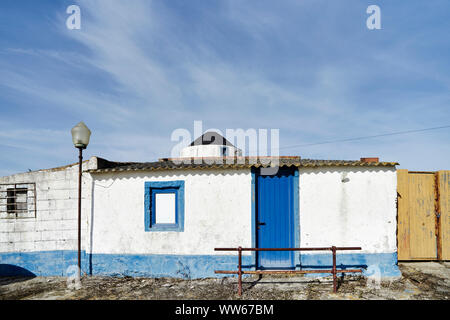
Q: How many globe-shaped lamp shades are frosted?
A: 1